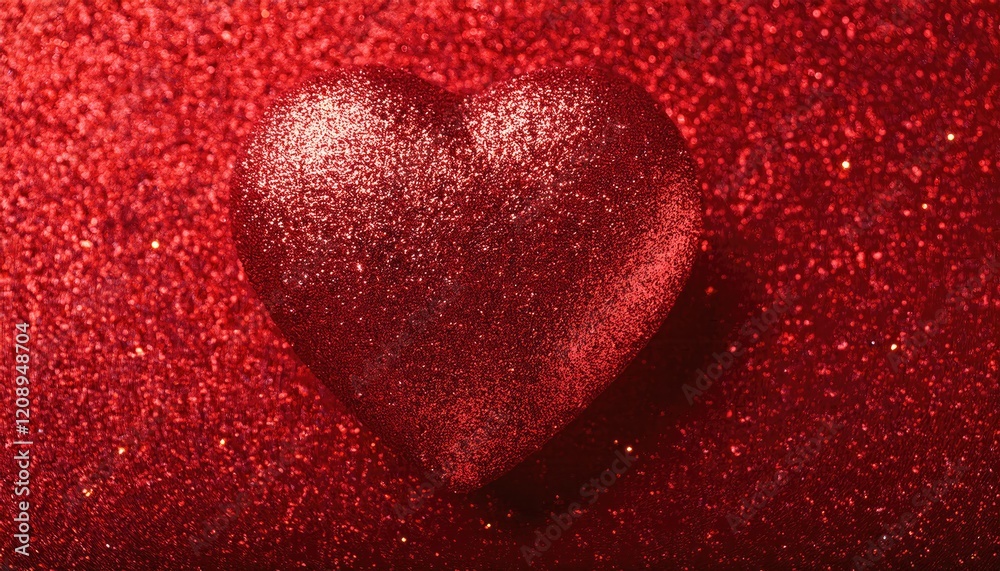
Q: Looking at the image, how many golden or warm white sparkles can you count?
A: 13